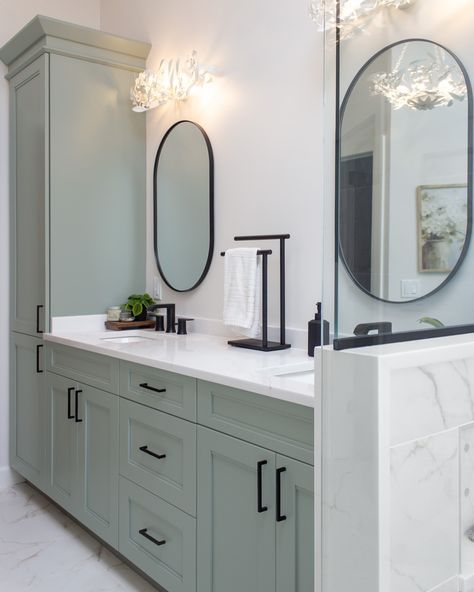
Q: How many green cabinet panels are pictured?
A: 11